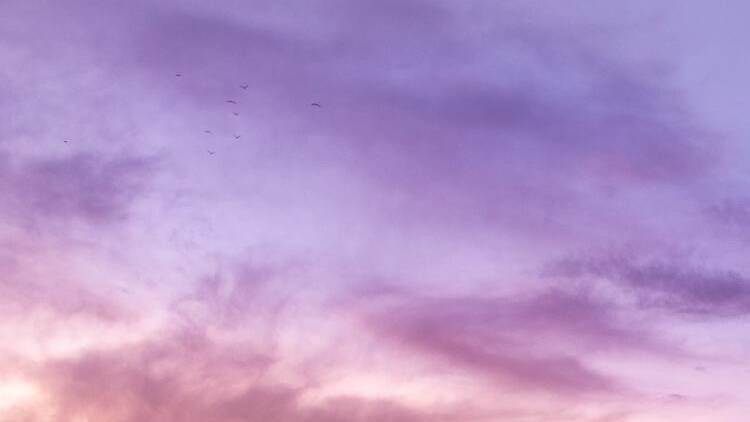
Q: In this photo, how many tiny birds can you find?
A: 9